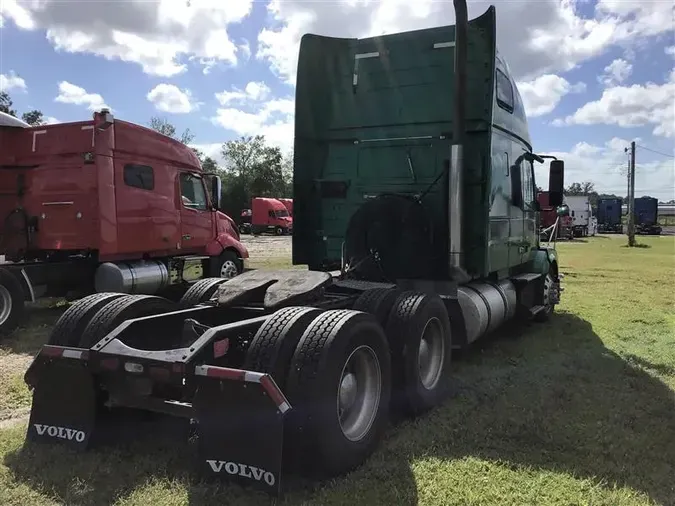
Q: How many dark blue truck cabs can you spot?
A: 2